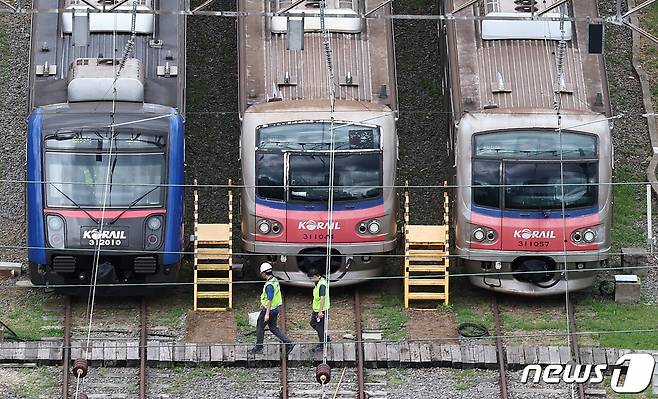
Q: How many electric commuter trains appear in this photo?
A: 3